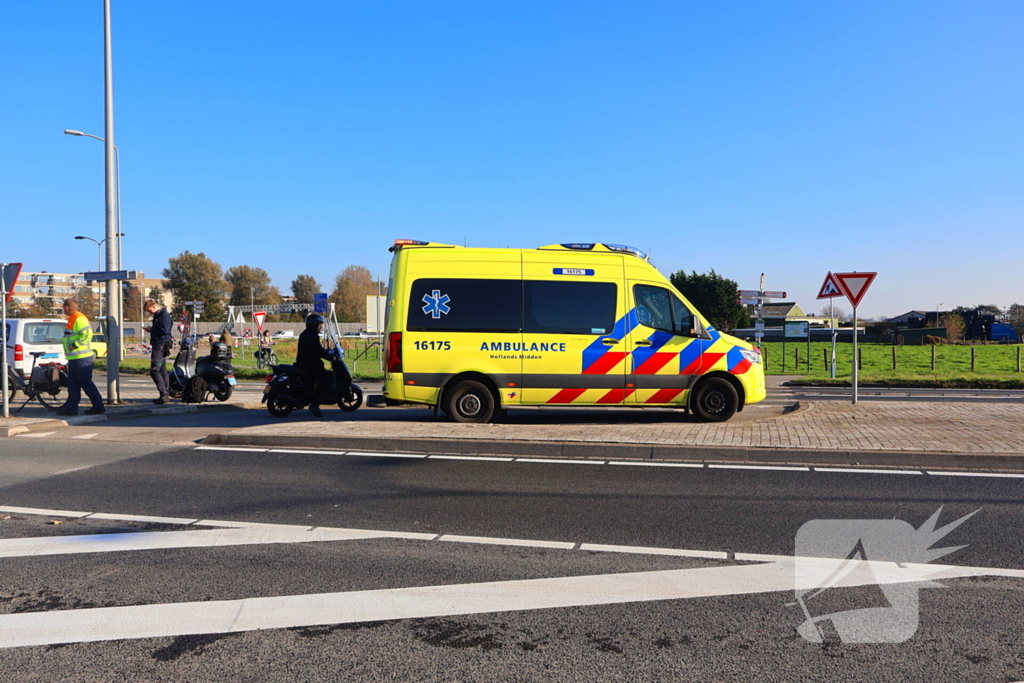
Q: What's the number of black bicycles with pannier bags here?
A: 1